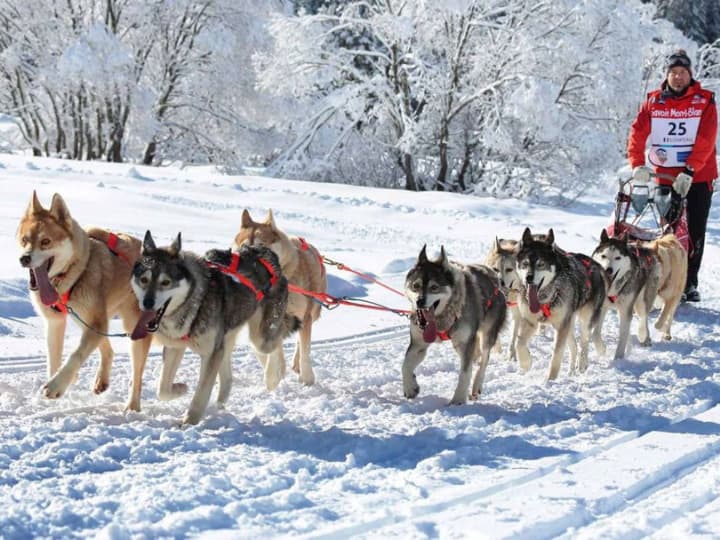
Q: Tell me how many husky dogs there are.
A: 8